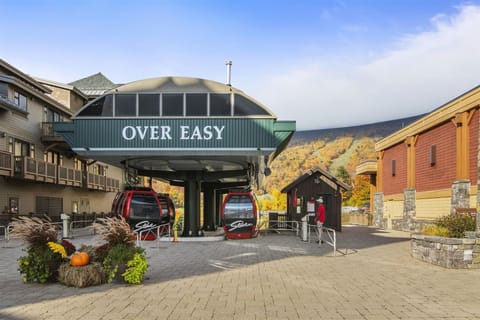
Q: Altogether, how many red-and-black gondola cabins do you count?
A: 3